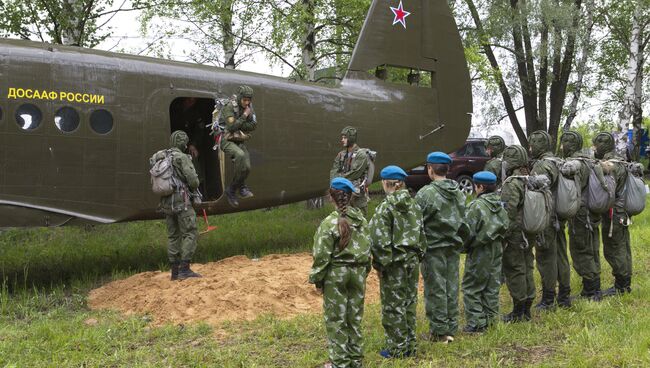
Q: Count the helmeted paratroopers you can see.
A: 8